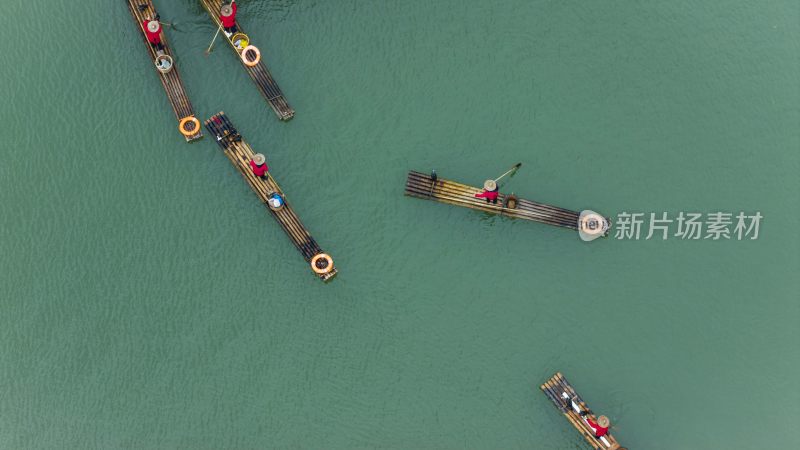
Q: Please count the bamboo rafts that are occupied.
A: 5